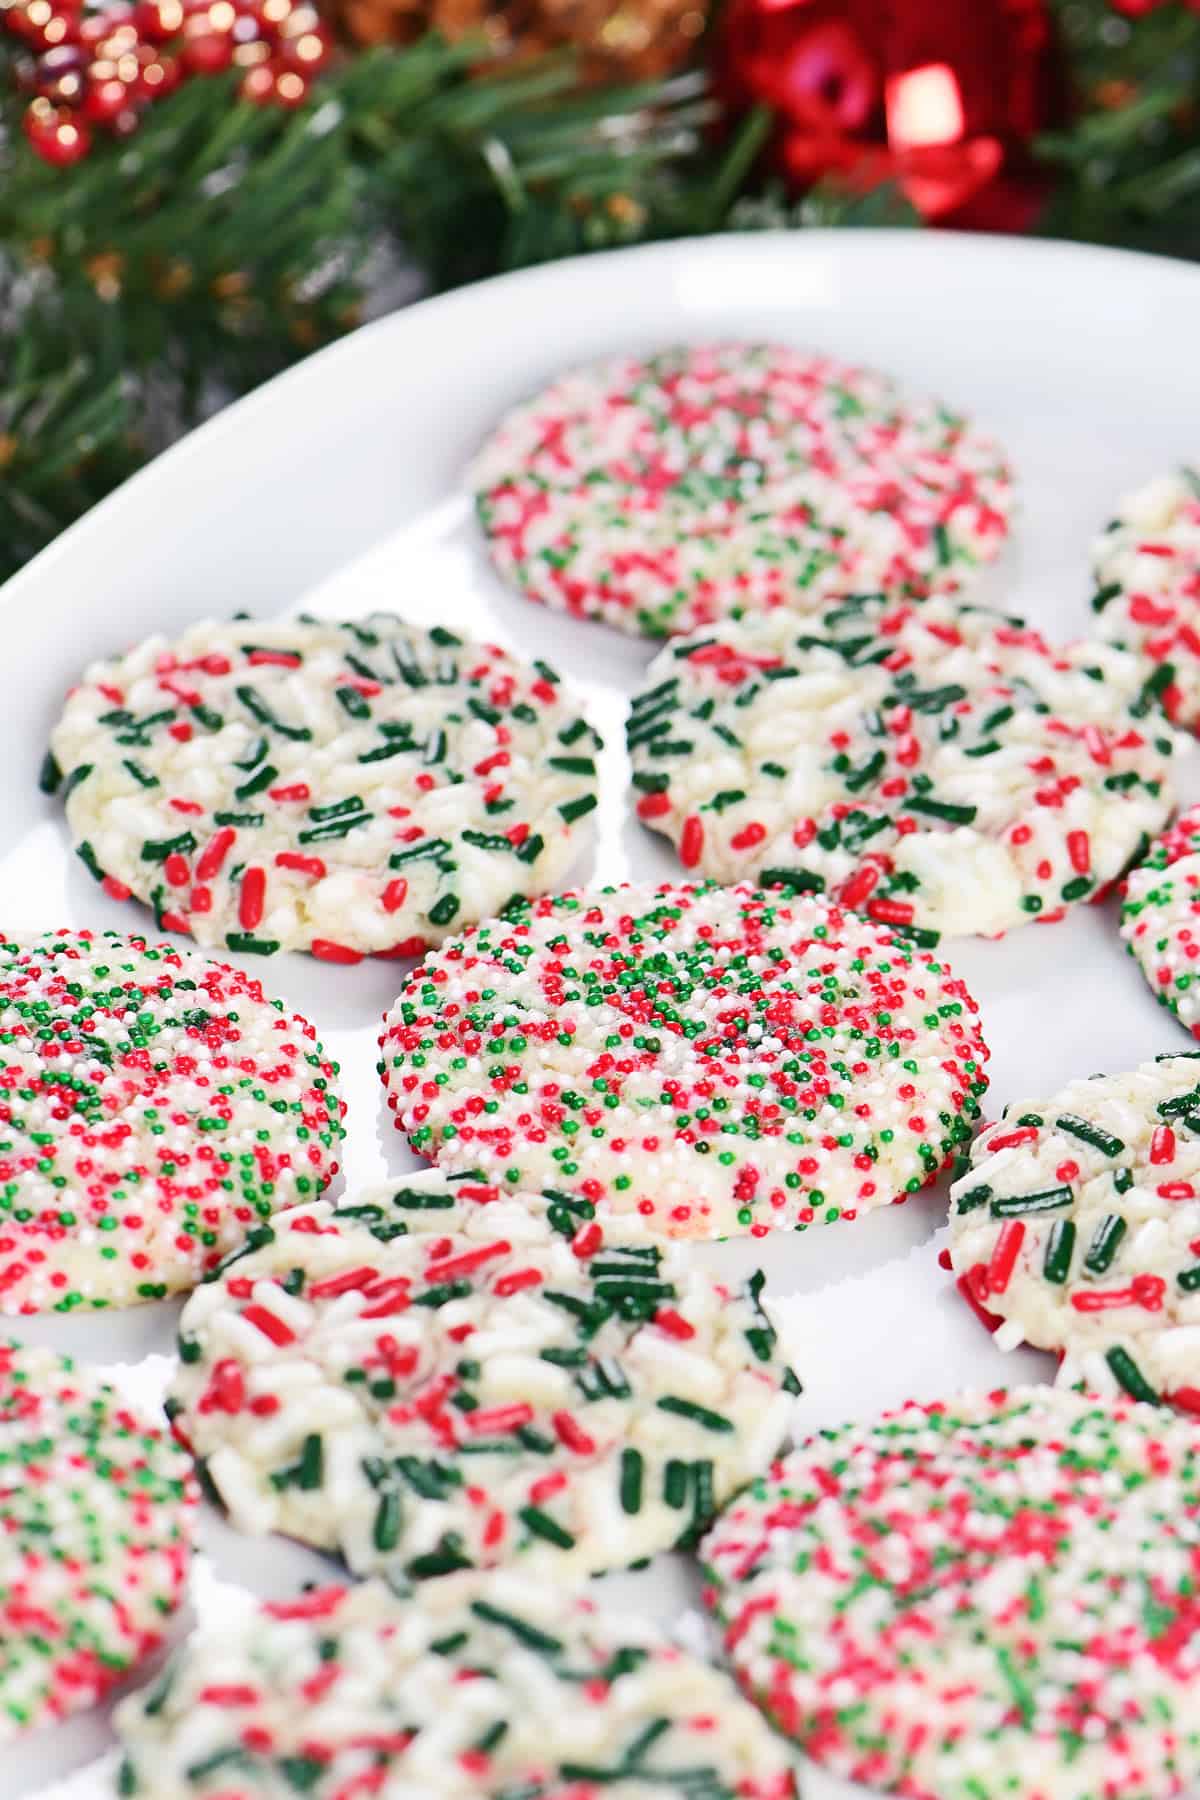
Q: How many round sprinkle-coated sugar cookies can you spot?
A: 12